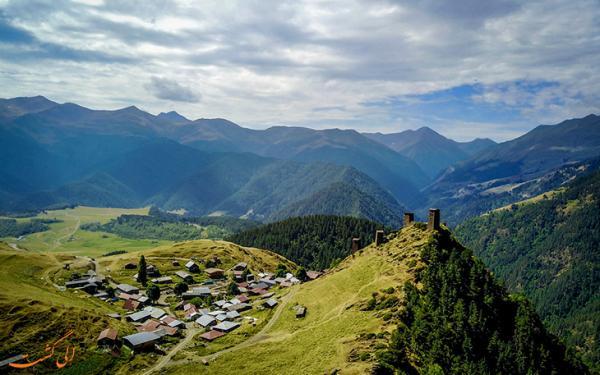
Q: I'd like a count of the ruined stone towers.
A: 4